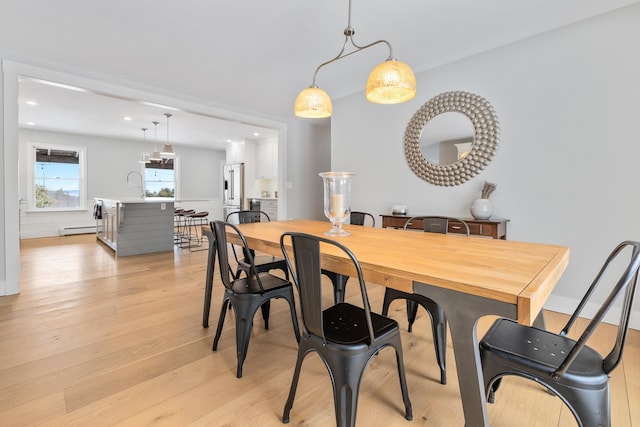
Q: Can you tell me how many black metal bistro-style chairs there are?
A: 6